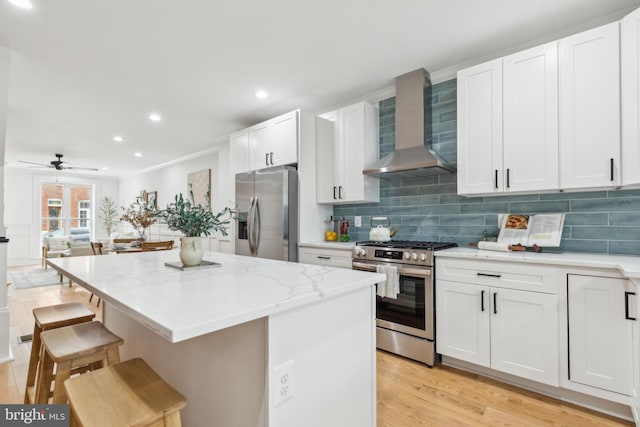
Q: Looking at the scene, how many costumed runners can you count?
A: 0